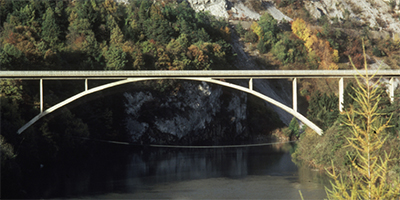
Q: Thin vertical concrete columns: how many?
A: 6